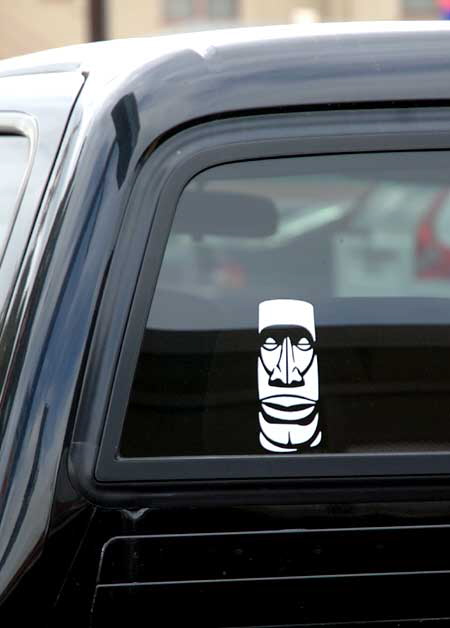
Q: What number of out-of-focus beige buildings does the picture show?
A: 1